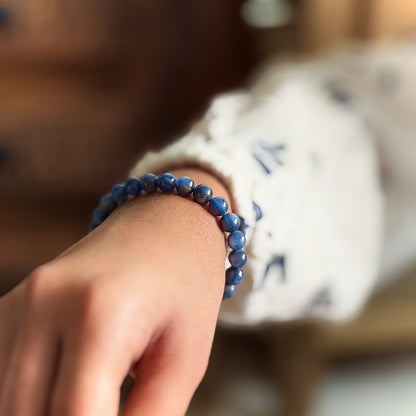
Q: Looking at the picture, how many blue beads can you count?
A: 15